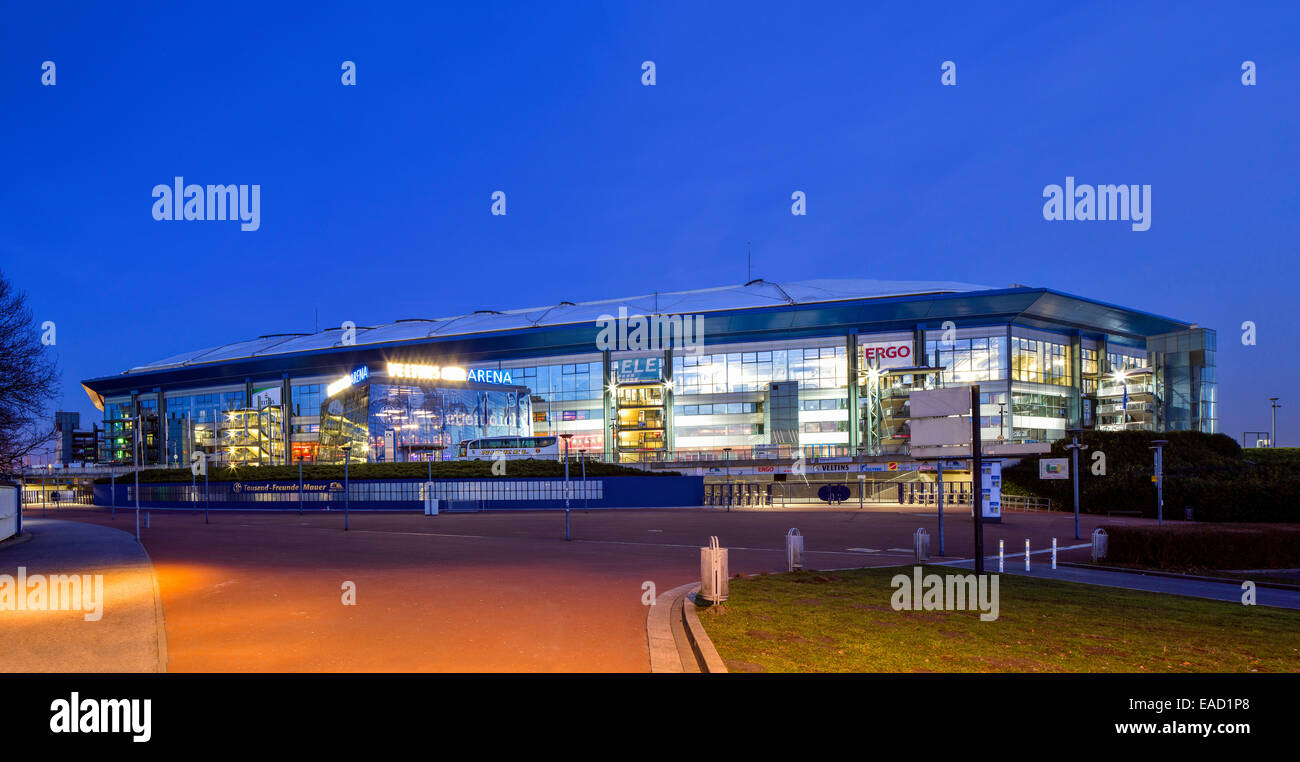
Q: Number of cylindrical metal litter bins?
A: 4